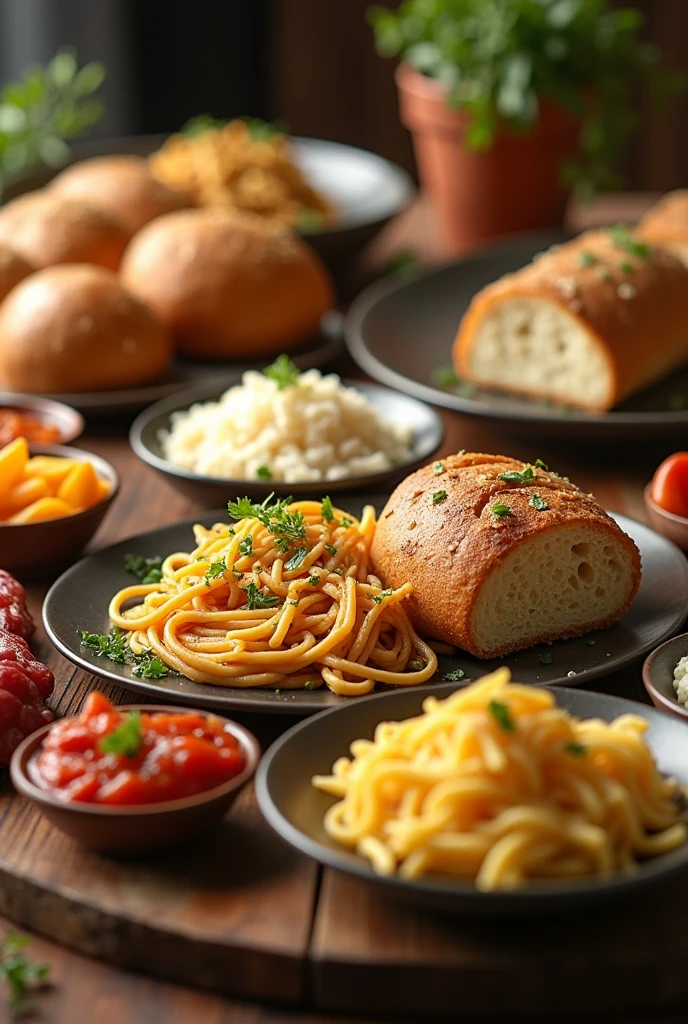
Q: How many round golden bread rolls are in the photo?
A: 5